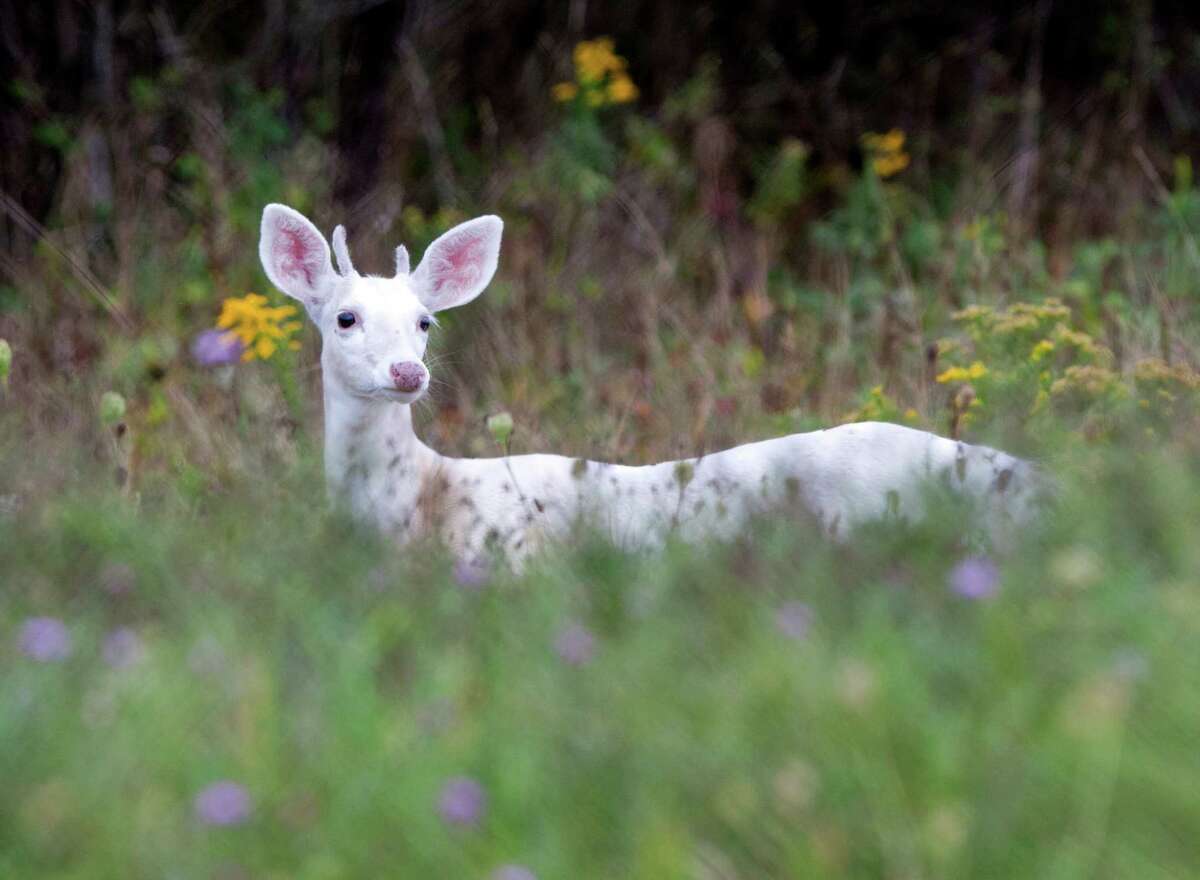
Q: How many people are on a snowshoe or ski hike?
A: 0